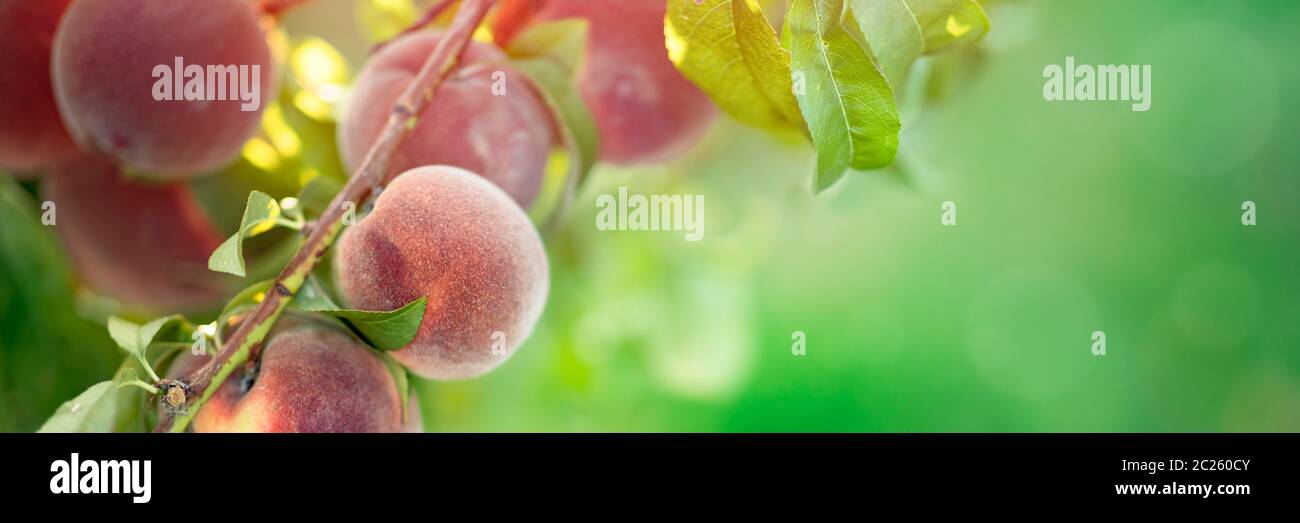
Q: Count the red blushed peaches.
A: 7